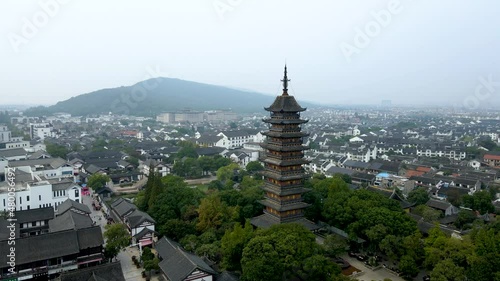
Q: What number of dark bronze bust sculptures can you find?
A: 0